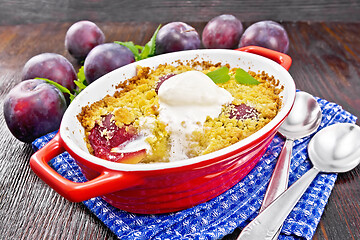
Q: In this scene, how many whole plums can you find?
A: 7